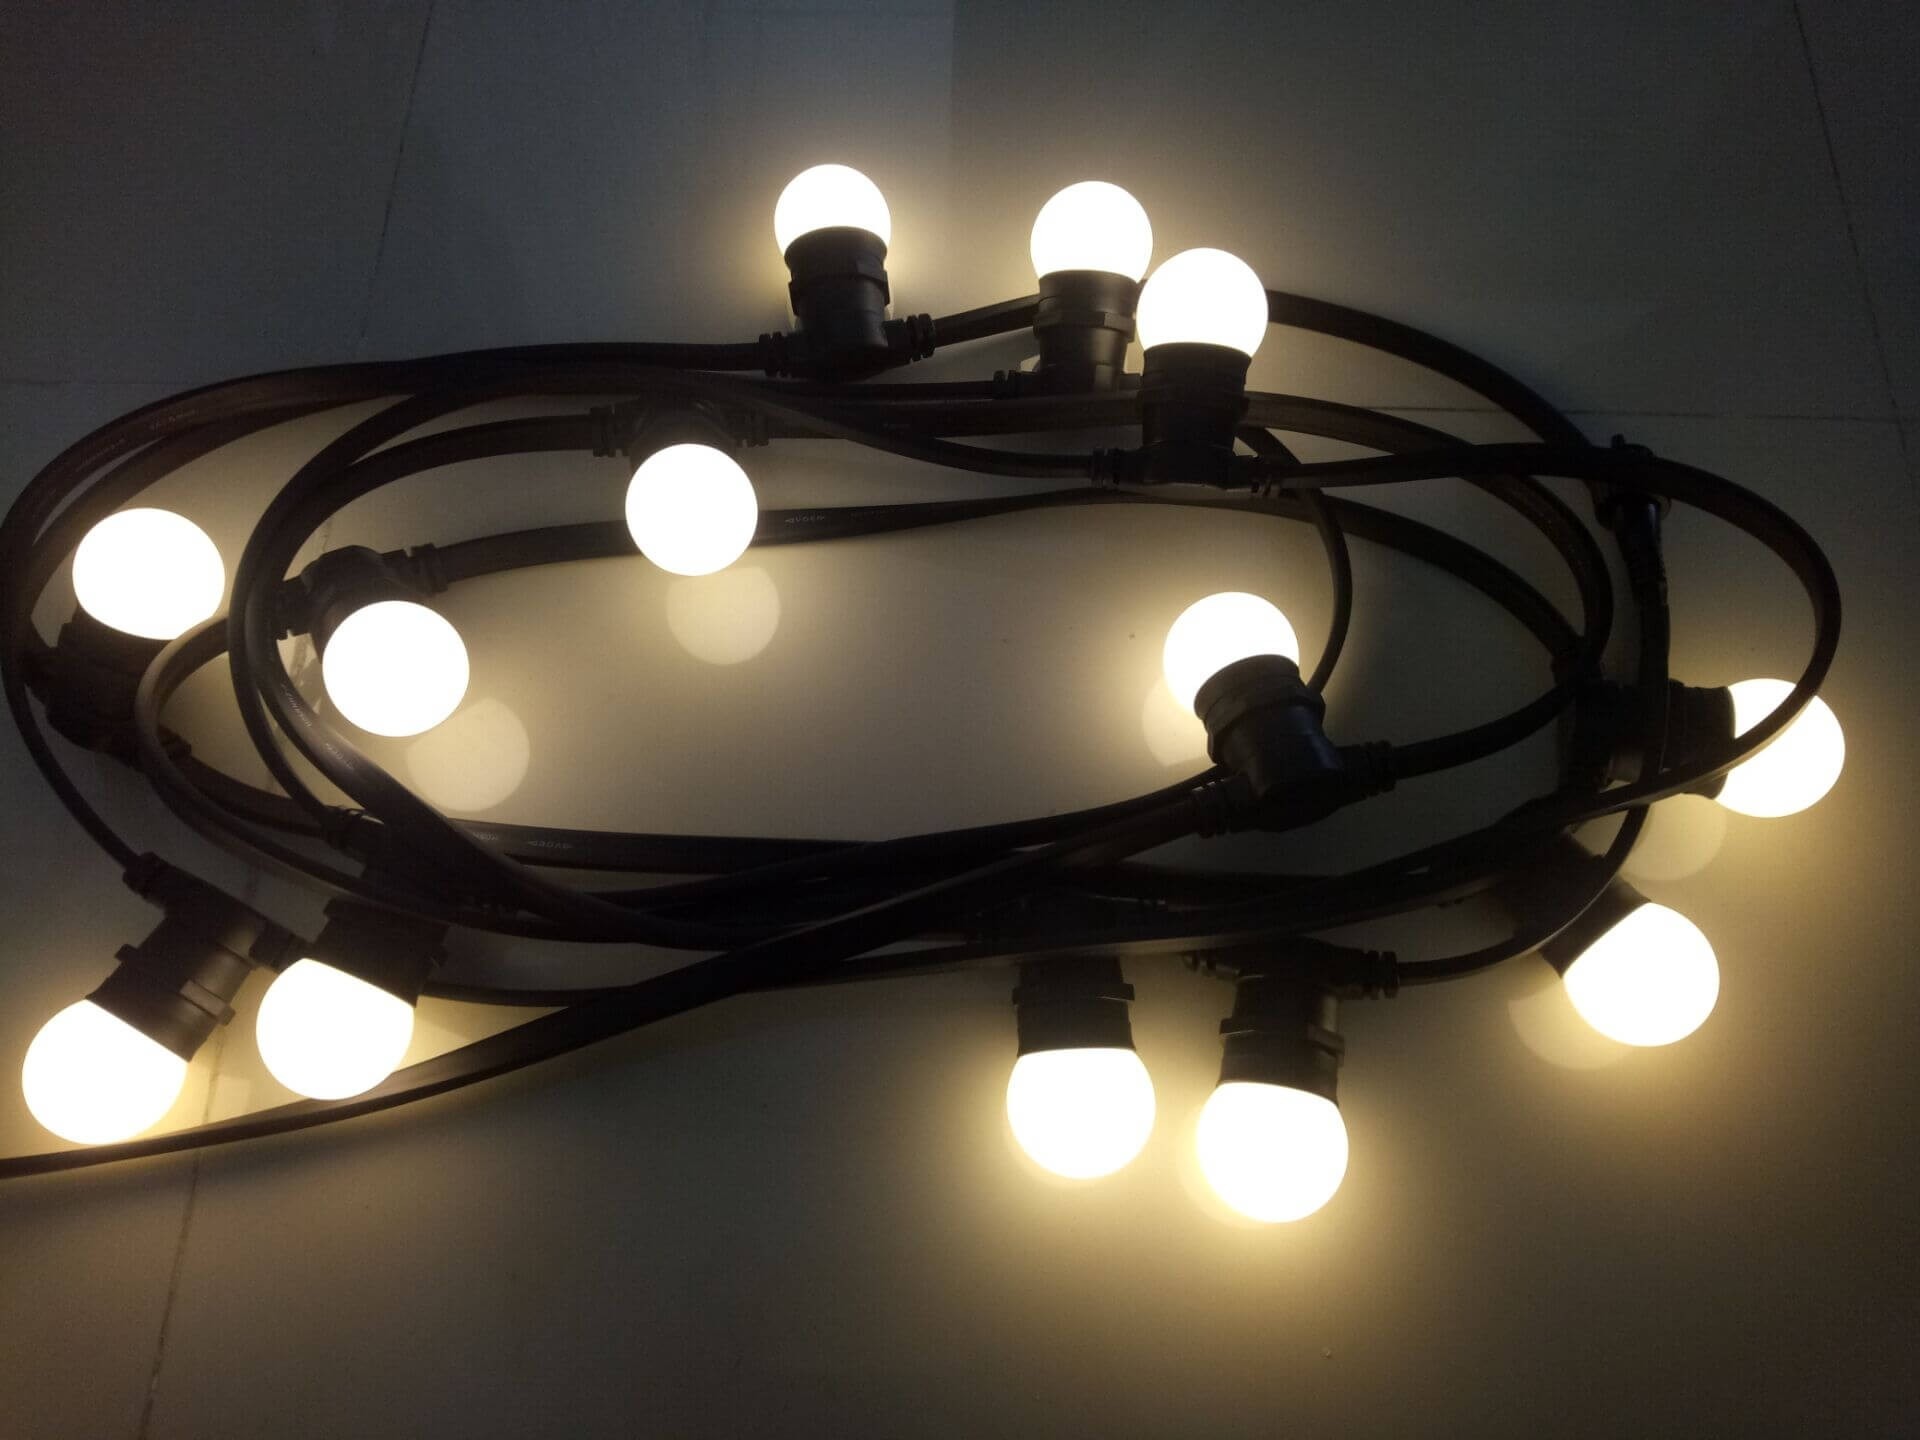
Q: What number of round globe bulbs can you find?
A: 13